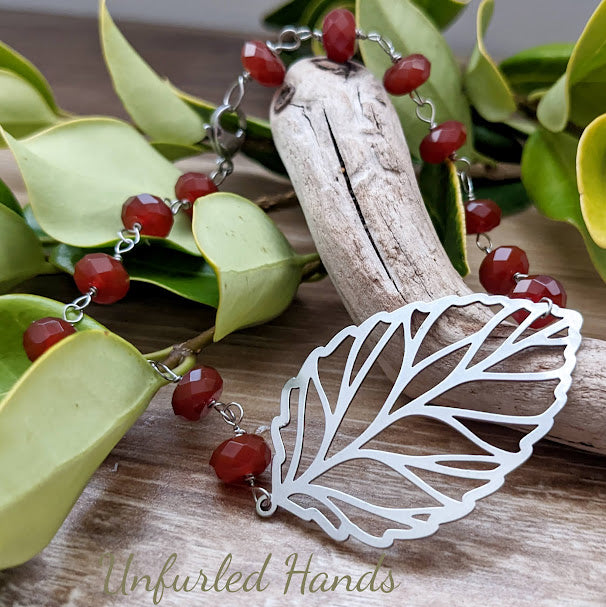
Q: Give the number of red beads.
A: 13